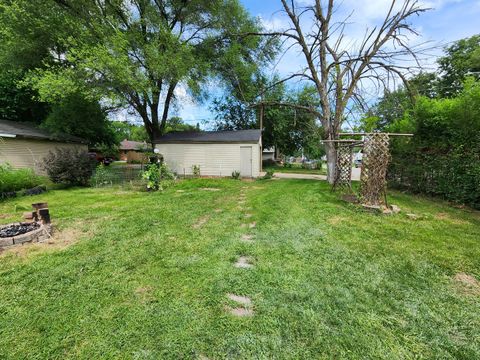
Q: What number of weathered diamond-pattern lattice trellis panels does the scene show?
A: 2